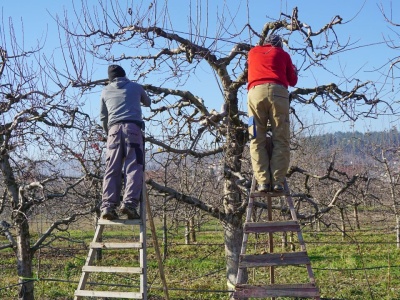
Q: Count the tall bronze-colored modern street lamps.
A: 0